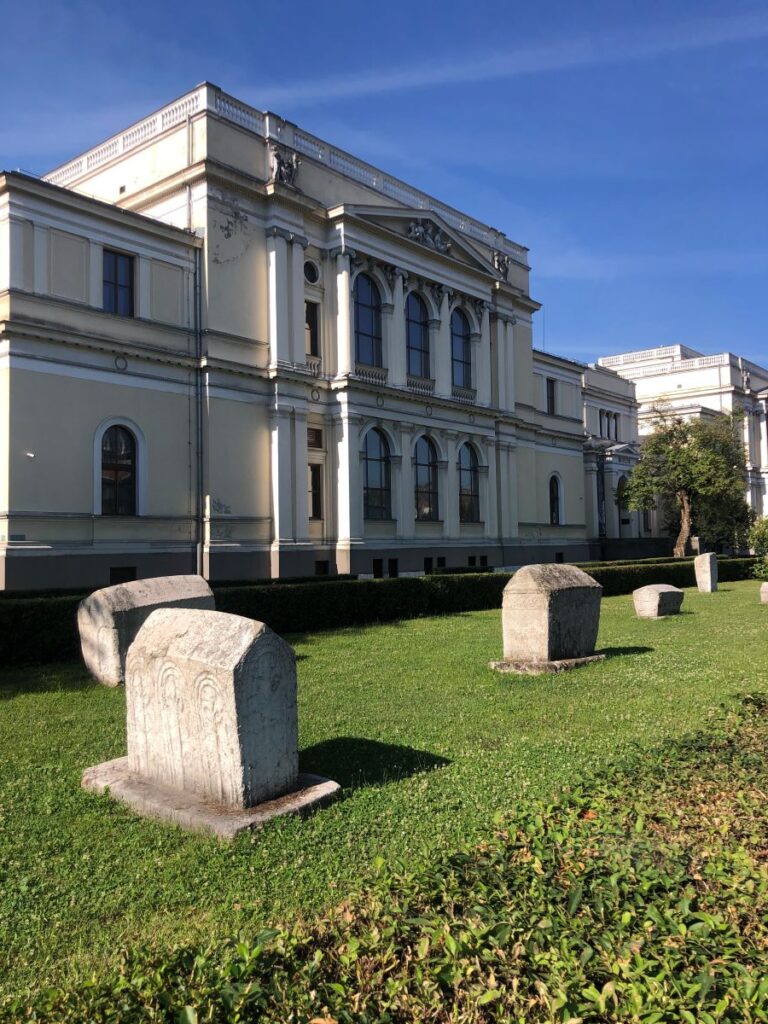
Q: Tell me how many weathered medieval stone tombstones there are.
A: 6